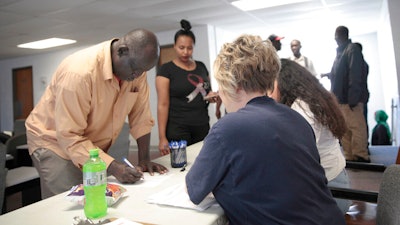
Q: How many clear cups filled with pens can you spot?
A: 1